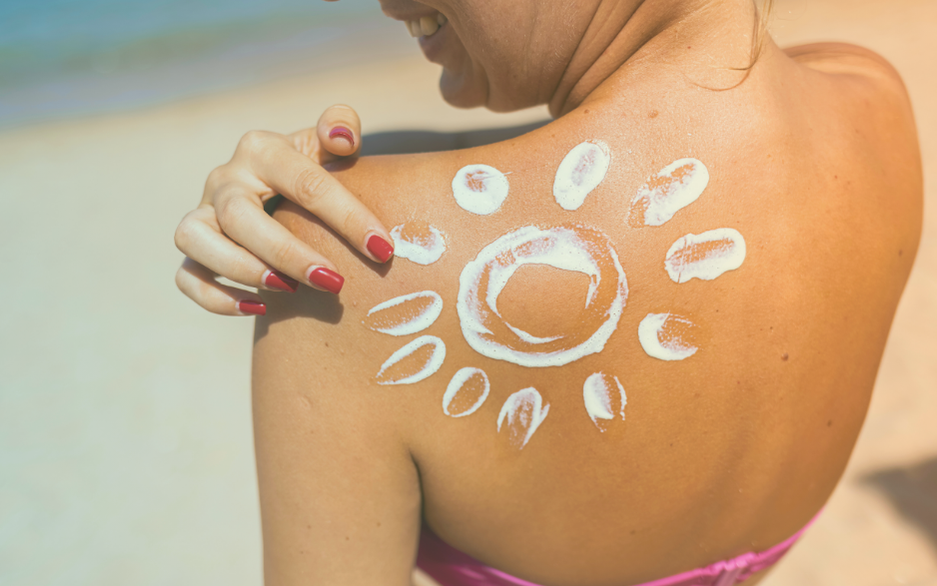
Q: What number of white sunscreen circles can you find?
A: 12